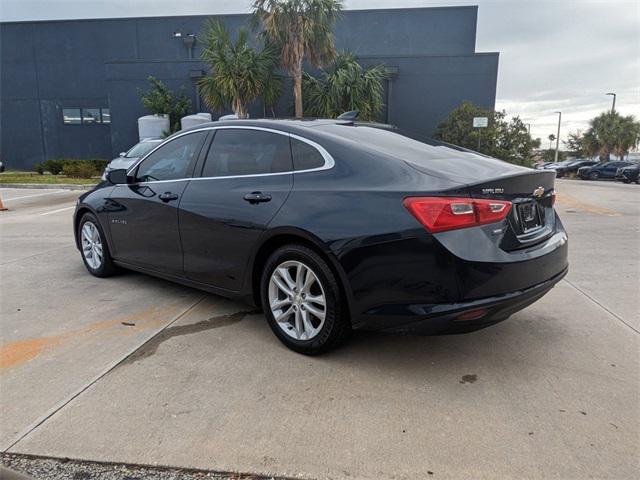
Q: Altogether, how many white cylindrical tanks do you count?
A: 3